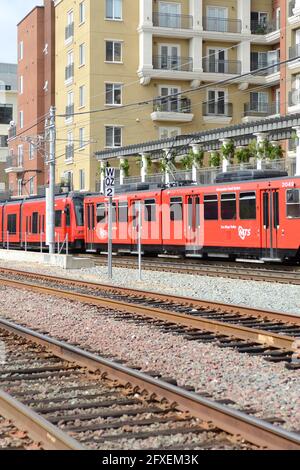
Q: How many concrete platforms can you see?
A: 1